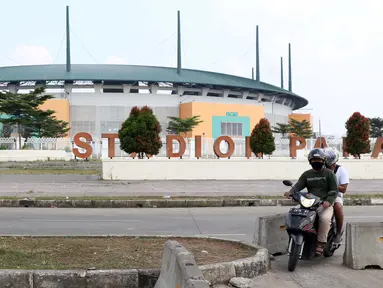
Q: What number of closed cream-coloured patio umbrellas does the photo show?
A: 0